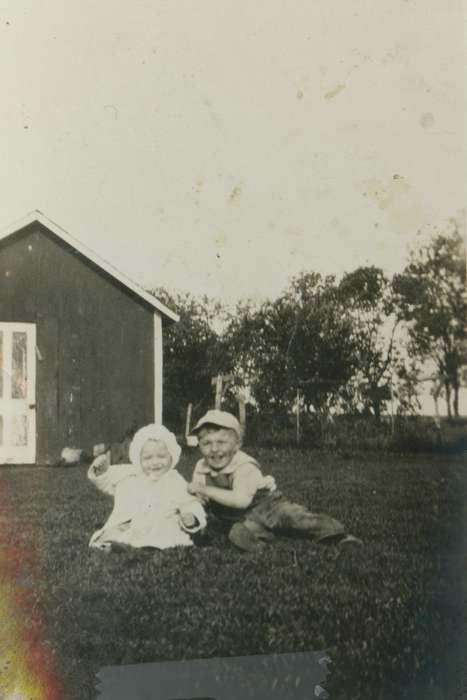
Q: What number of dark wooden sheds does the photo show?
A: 1